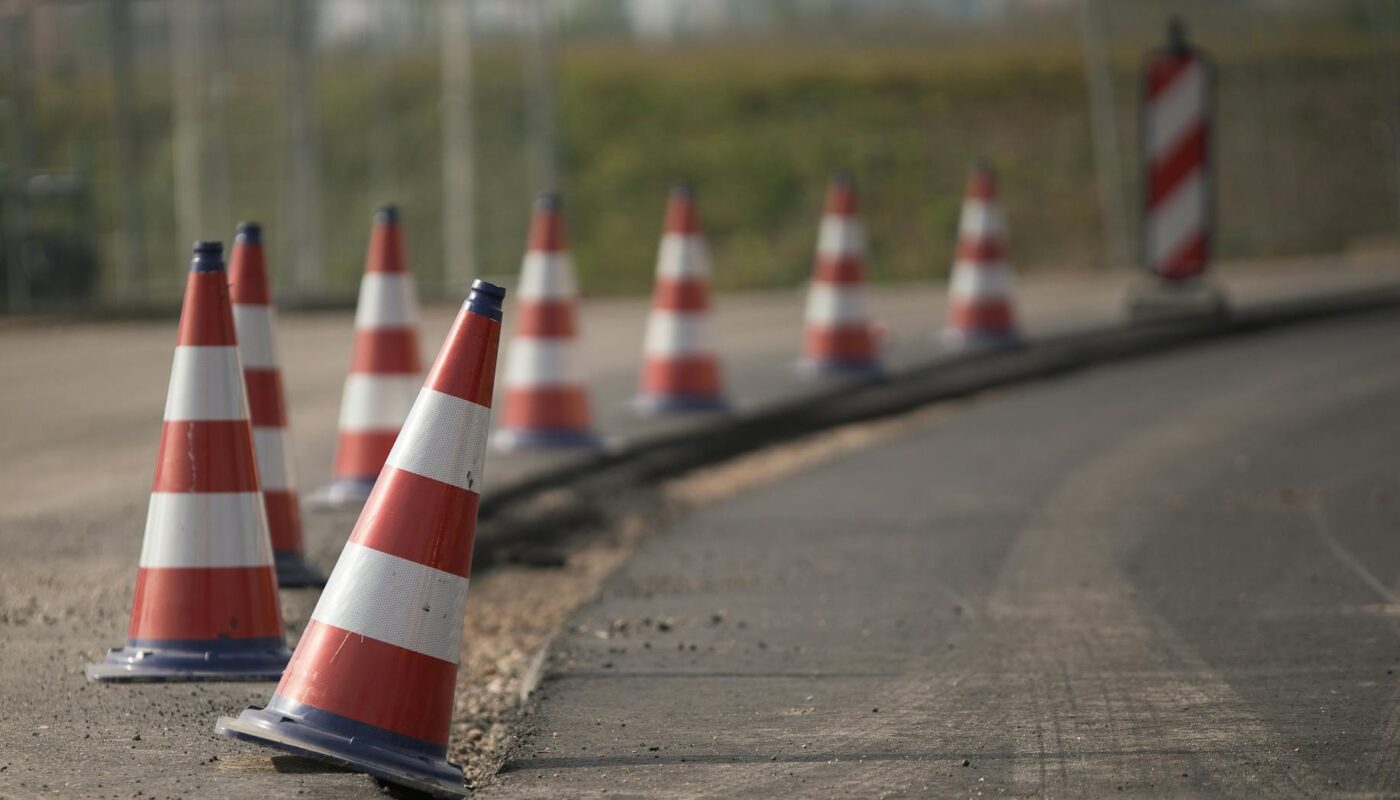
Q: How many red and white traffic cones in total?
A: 8